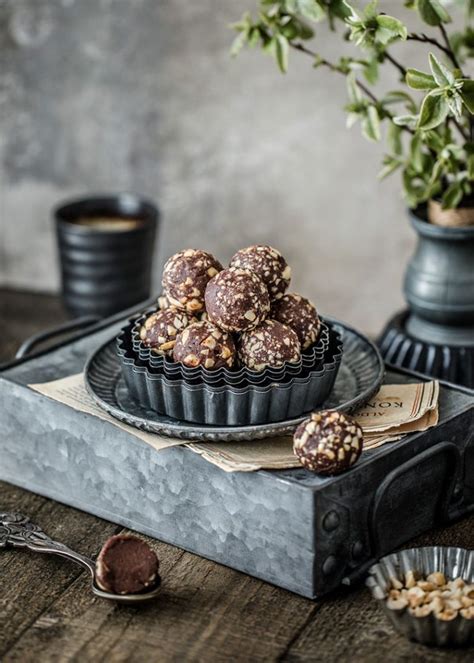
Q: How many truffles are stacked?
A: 7